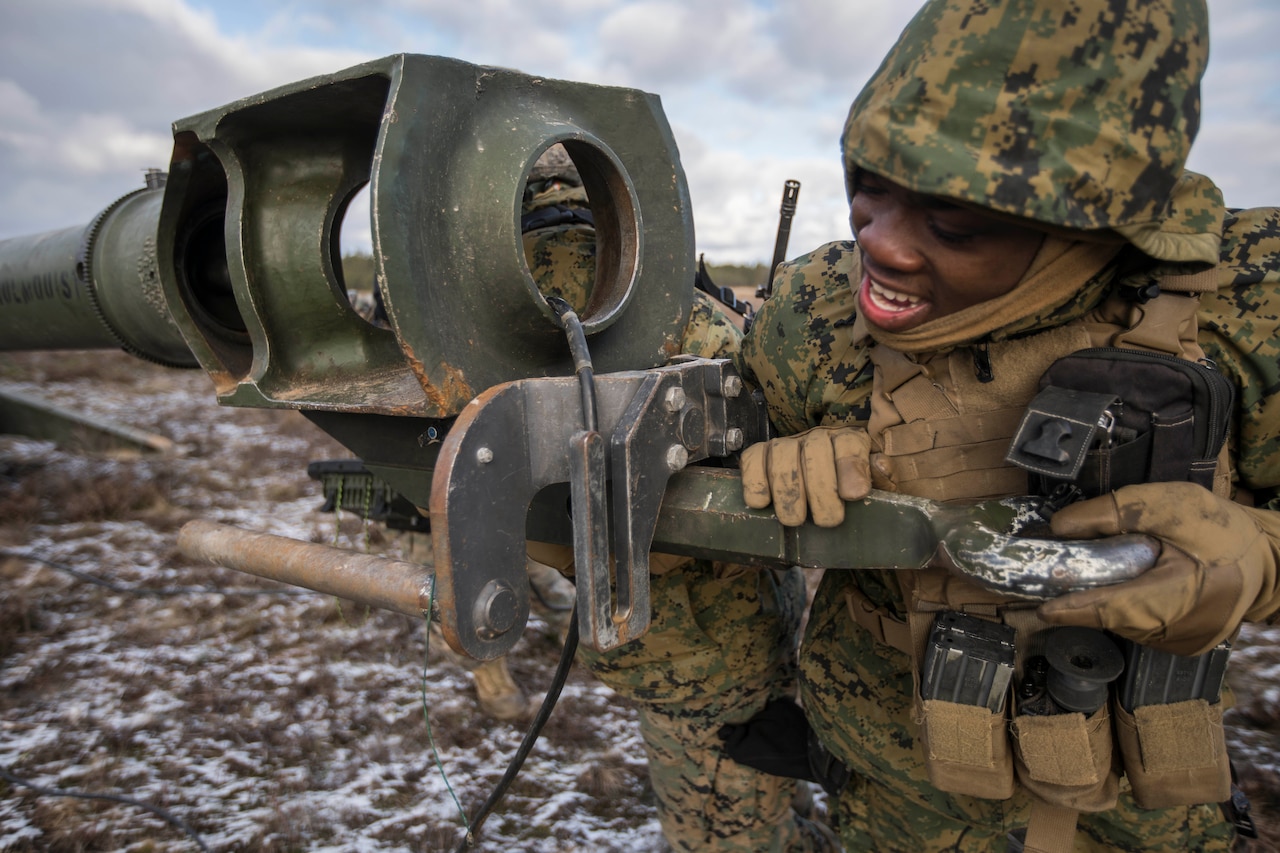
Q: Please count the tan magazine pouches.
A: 3